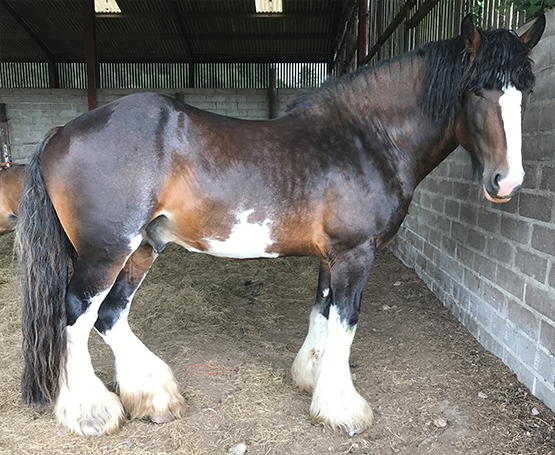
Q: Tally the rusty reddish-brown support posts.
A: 2